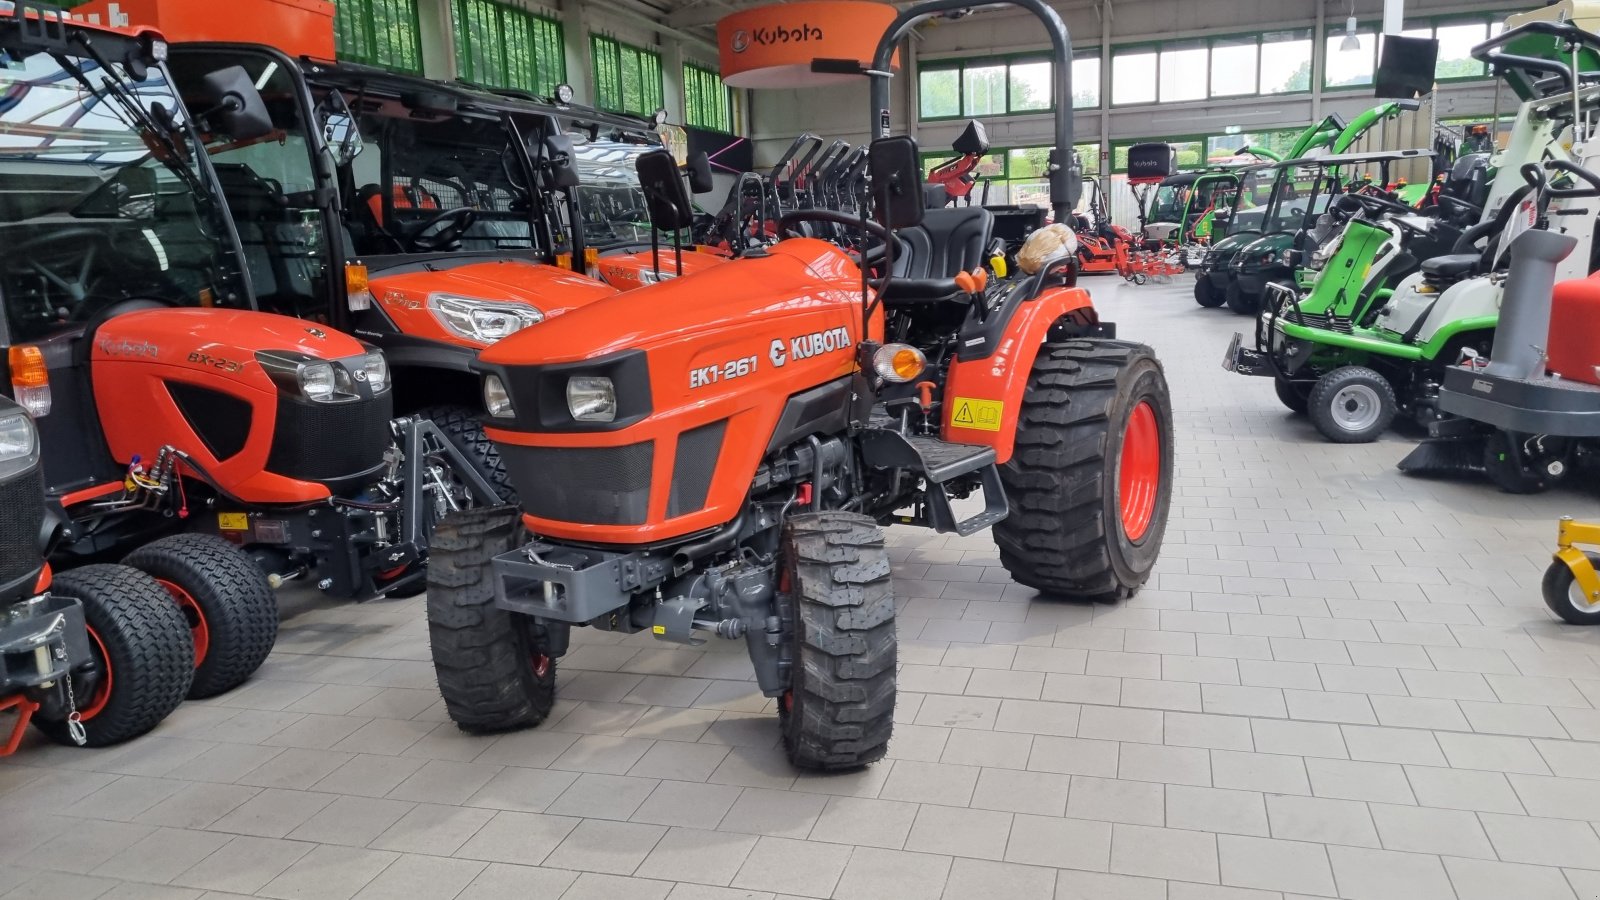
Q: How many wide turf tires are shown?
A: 2